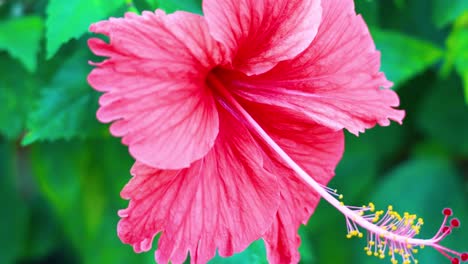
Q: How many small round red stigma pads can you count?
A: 5